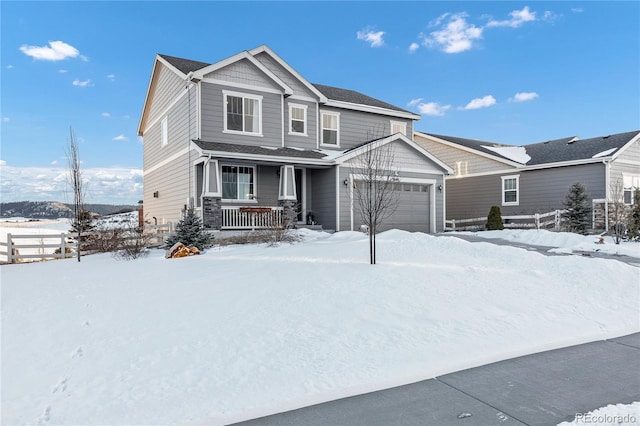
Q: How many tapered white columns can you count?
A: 2